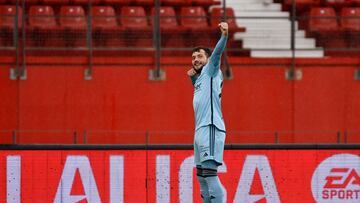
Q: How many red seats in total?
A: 10